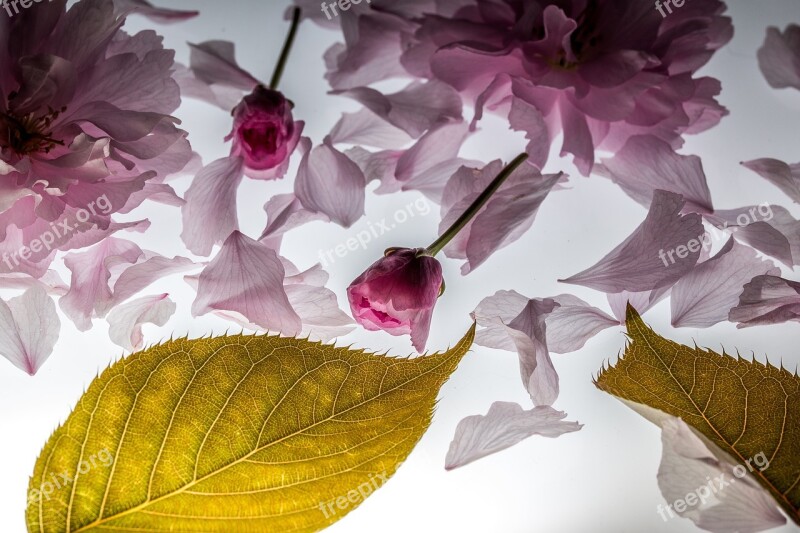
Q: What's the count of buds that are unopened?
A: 2